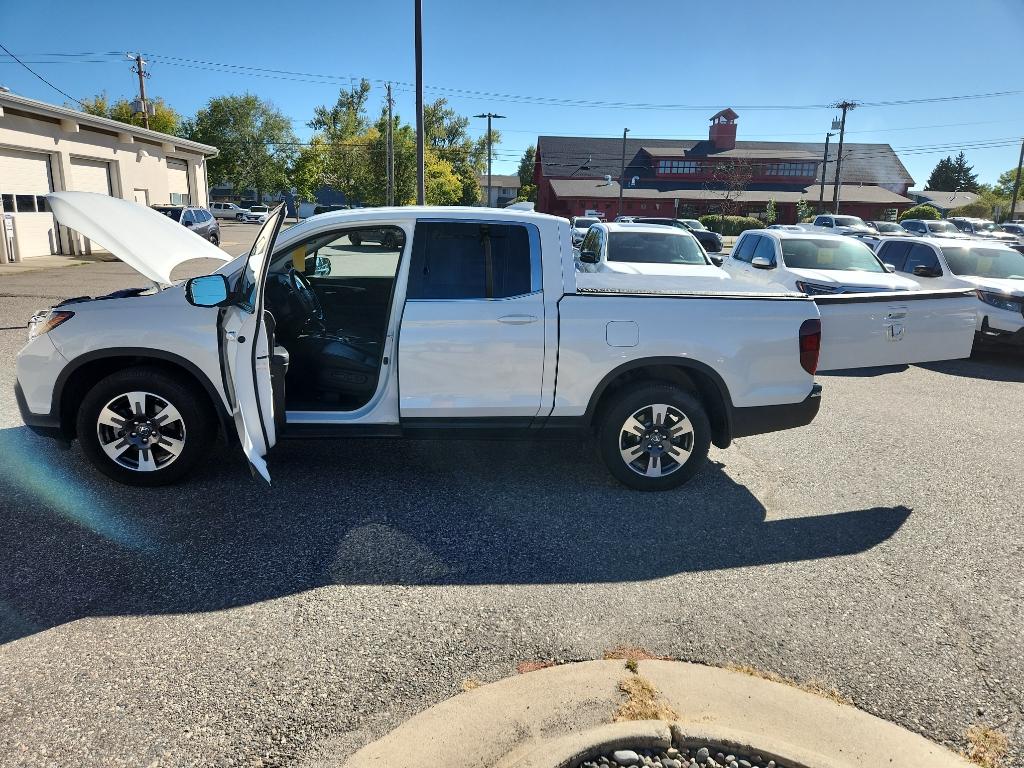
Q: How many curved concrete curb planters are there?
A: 1